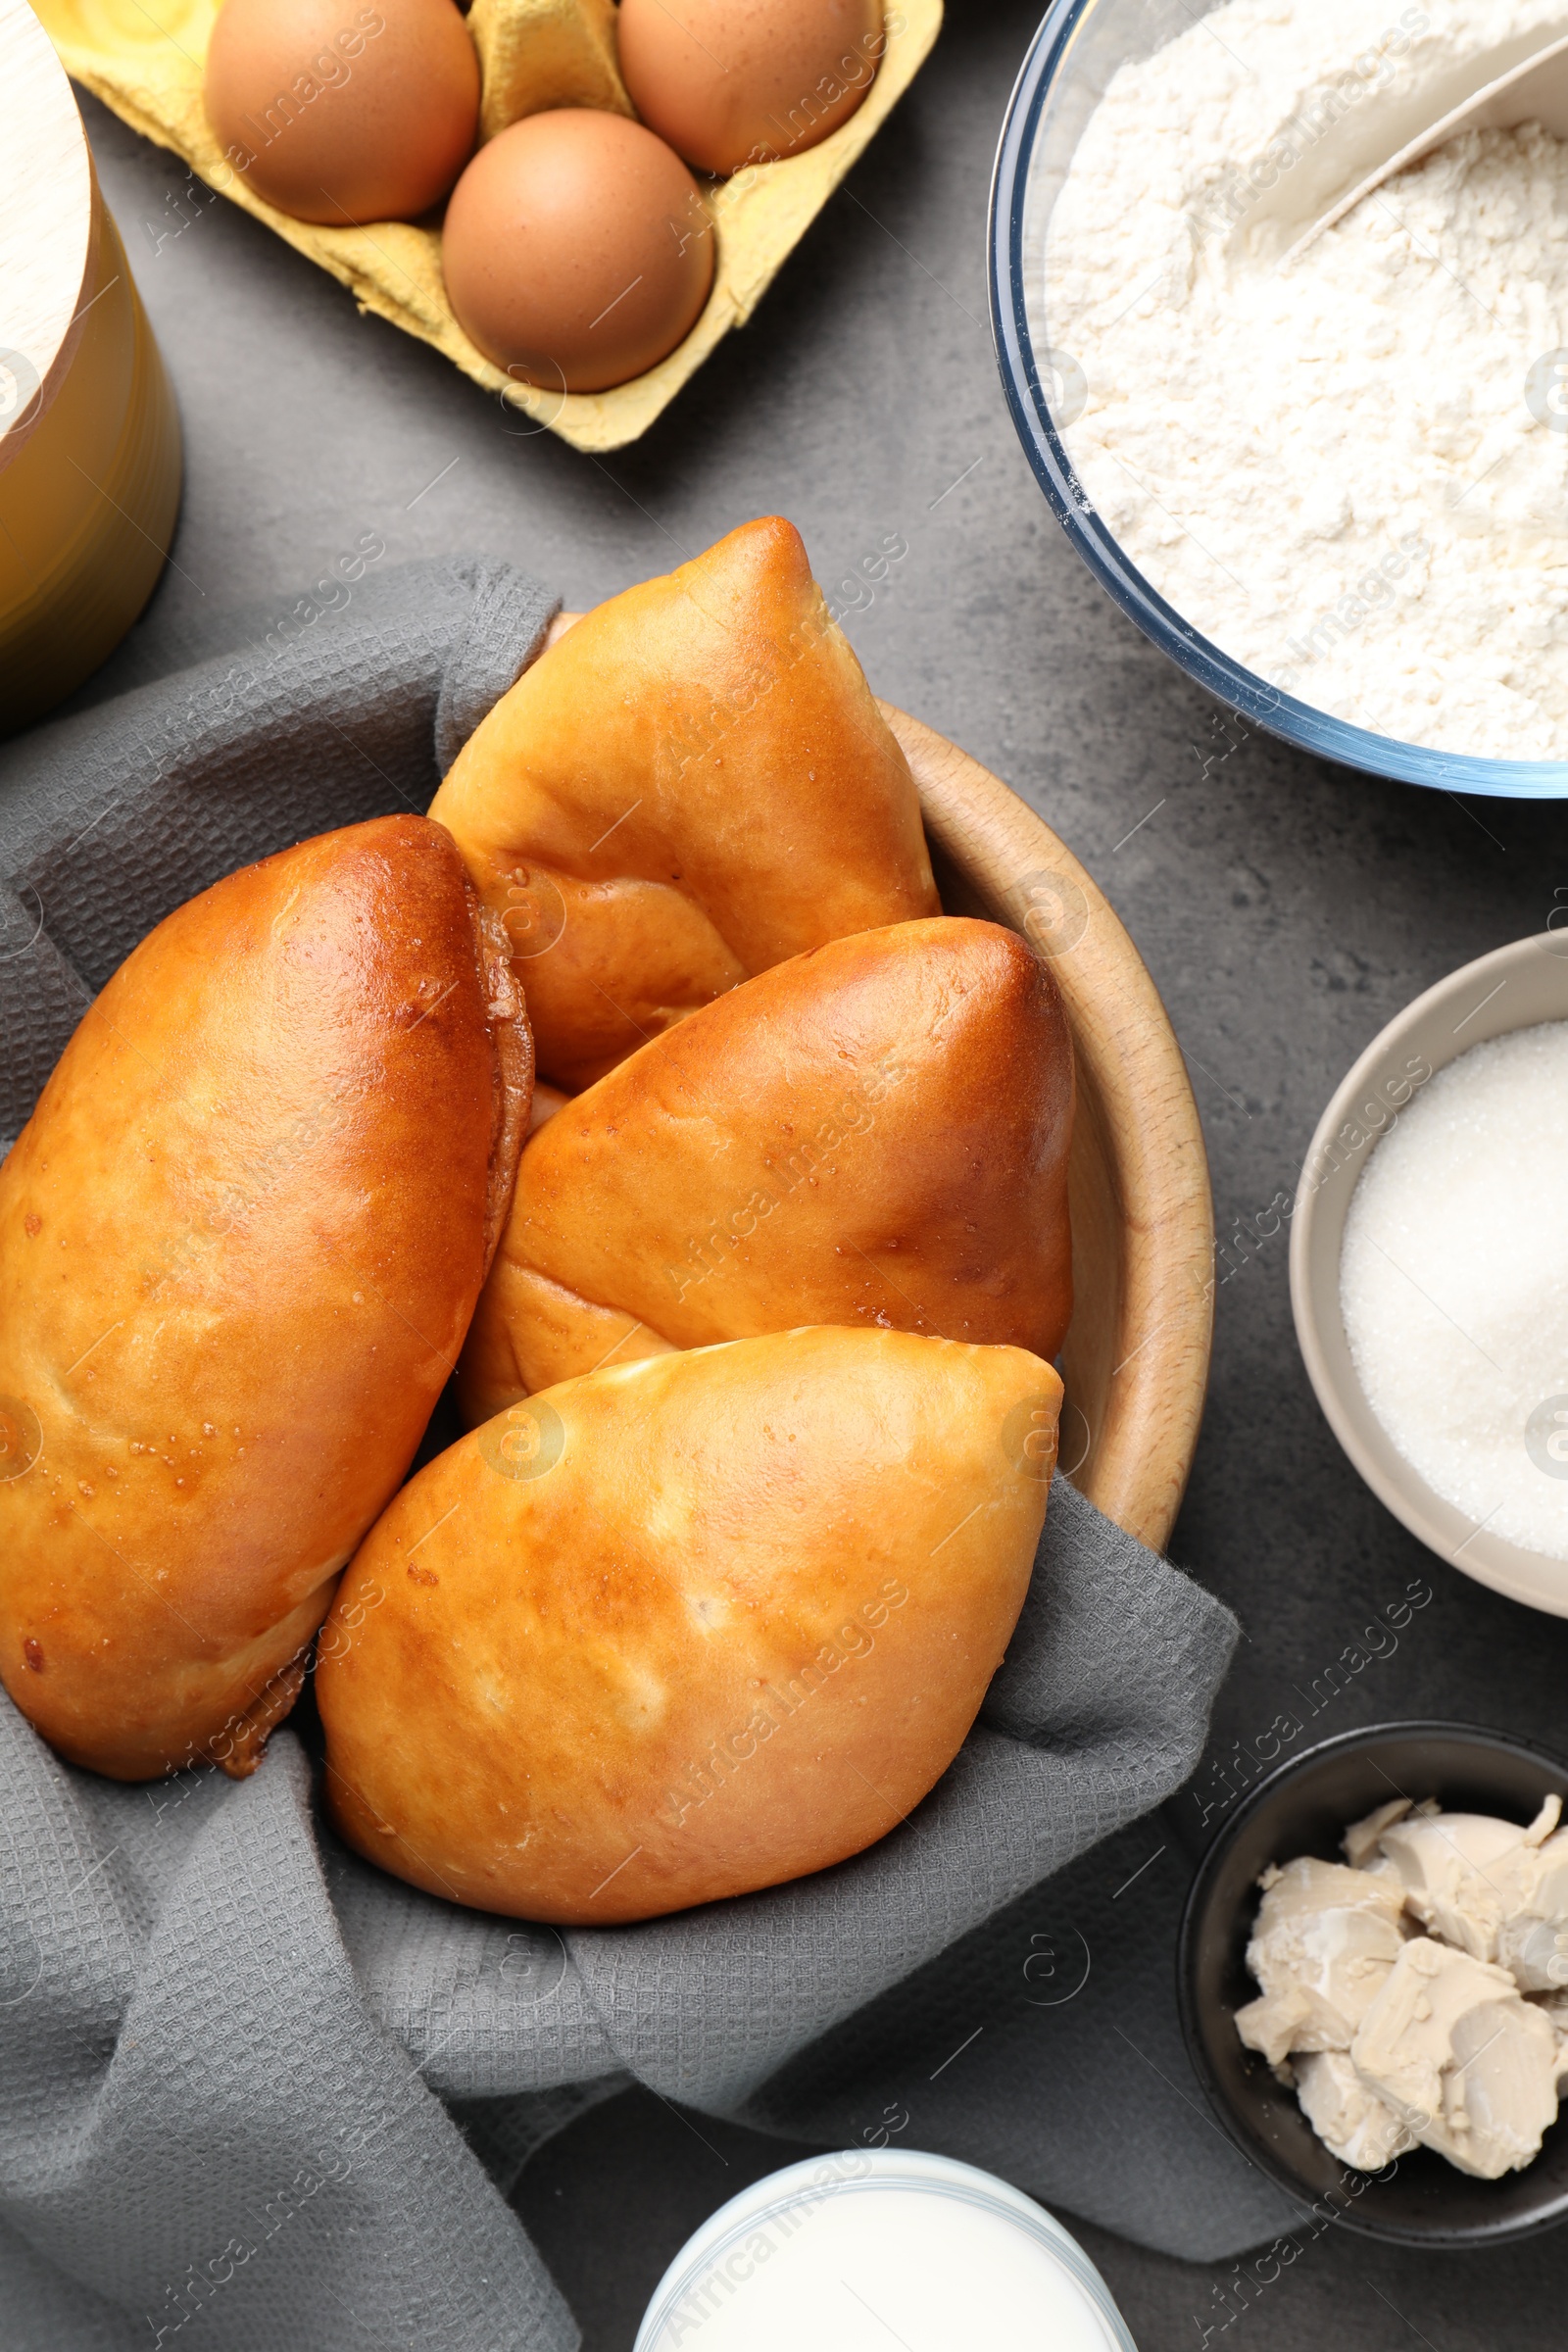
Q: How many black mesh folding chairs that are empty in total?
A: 0